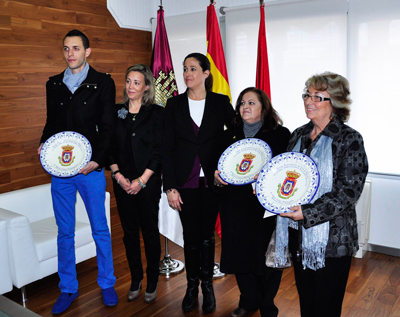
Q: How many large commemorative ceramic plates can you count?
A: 3